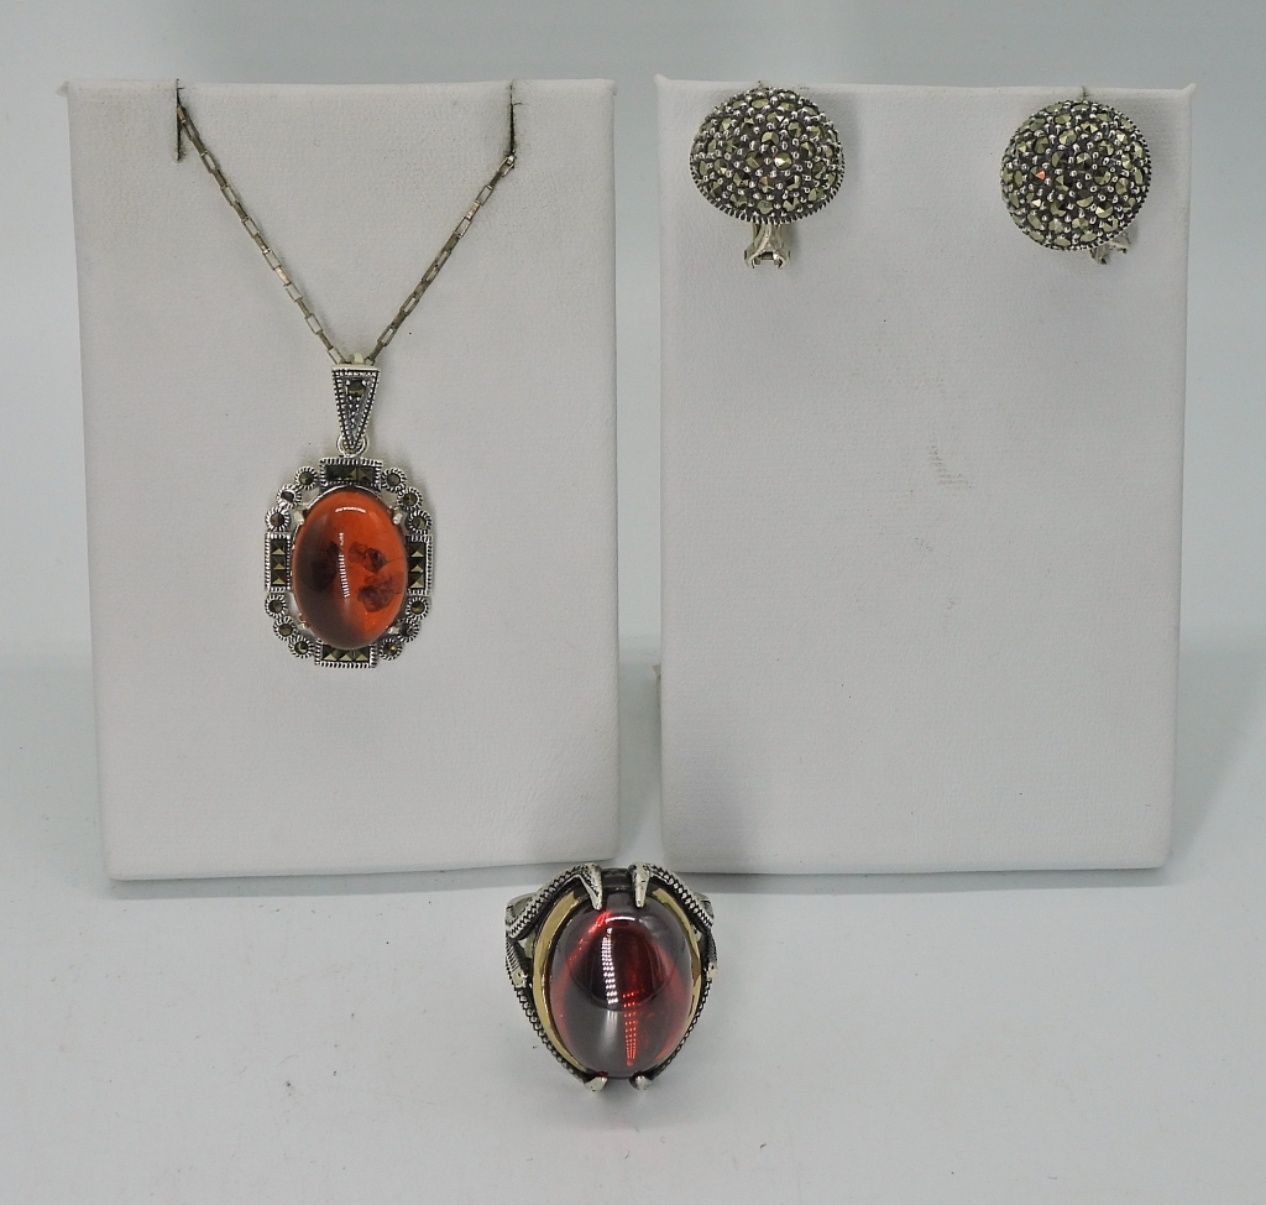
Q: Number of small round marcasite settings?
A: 12